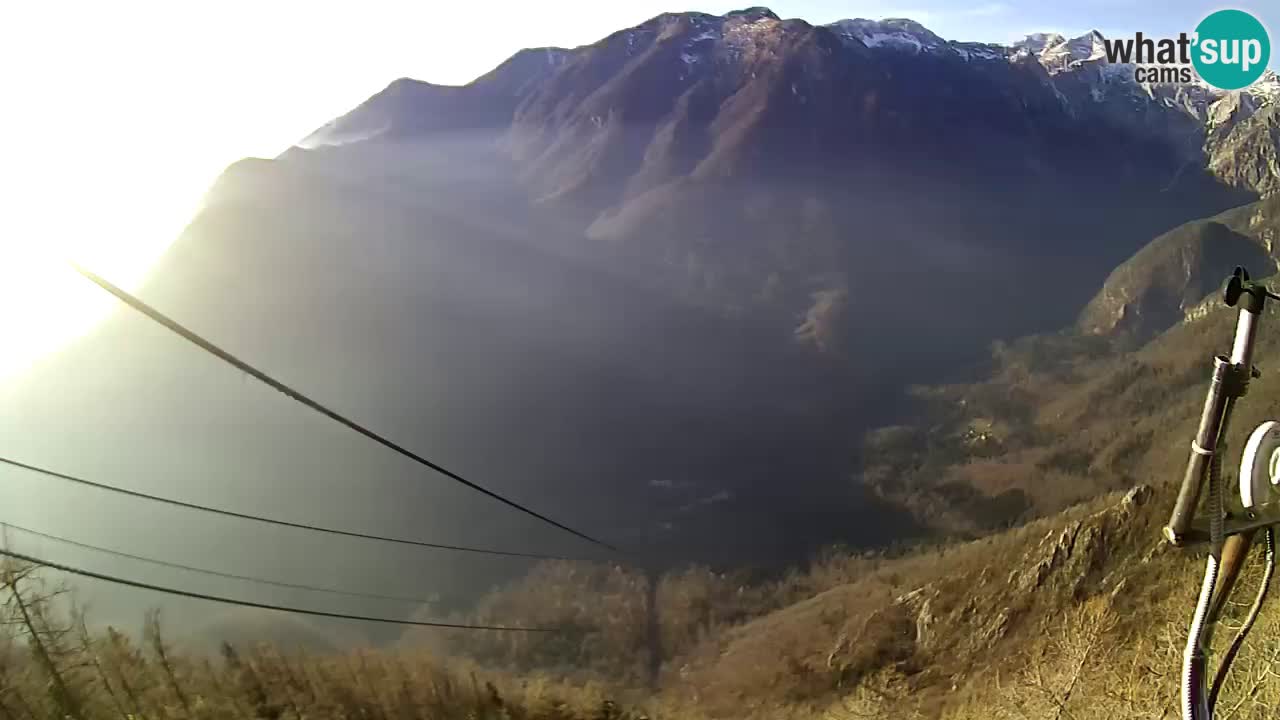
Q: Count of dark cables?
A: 4